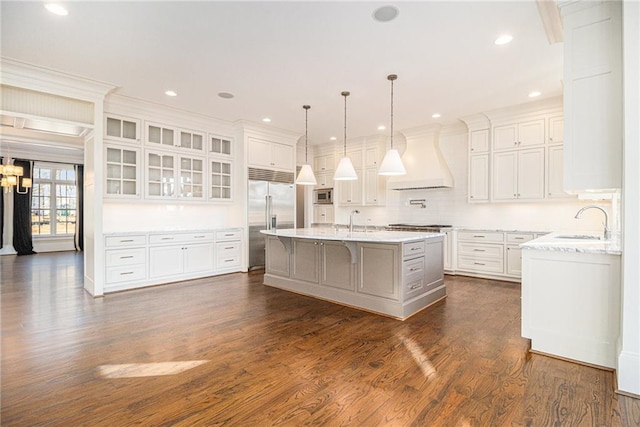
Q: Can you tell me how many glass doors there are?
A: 8